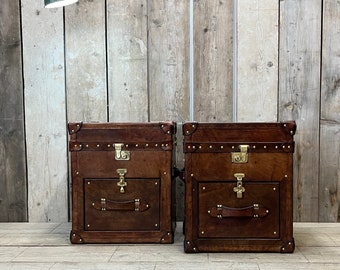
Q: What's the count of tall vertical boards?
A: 9